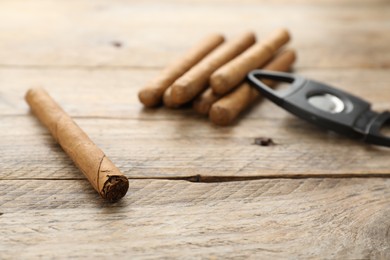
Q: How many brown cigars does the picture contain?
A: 6